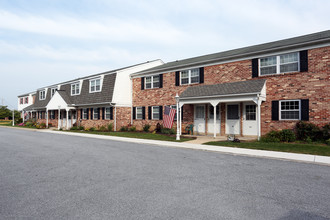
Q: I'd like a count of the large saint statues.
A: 0